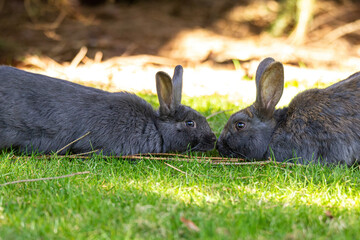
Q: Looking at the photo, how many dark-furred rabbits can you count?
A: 2